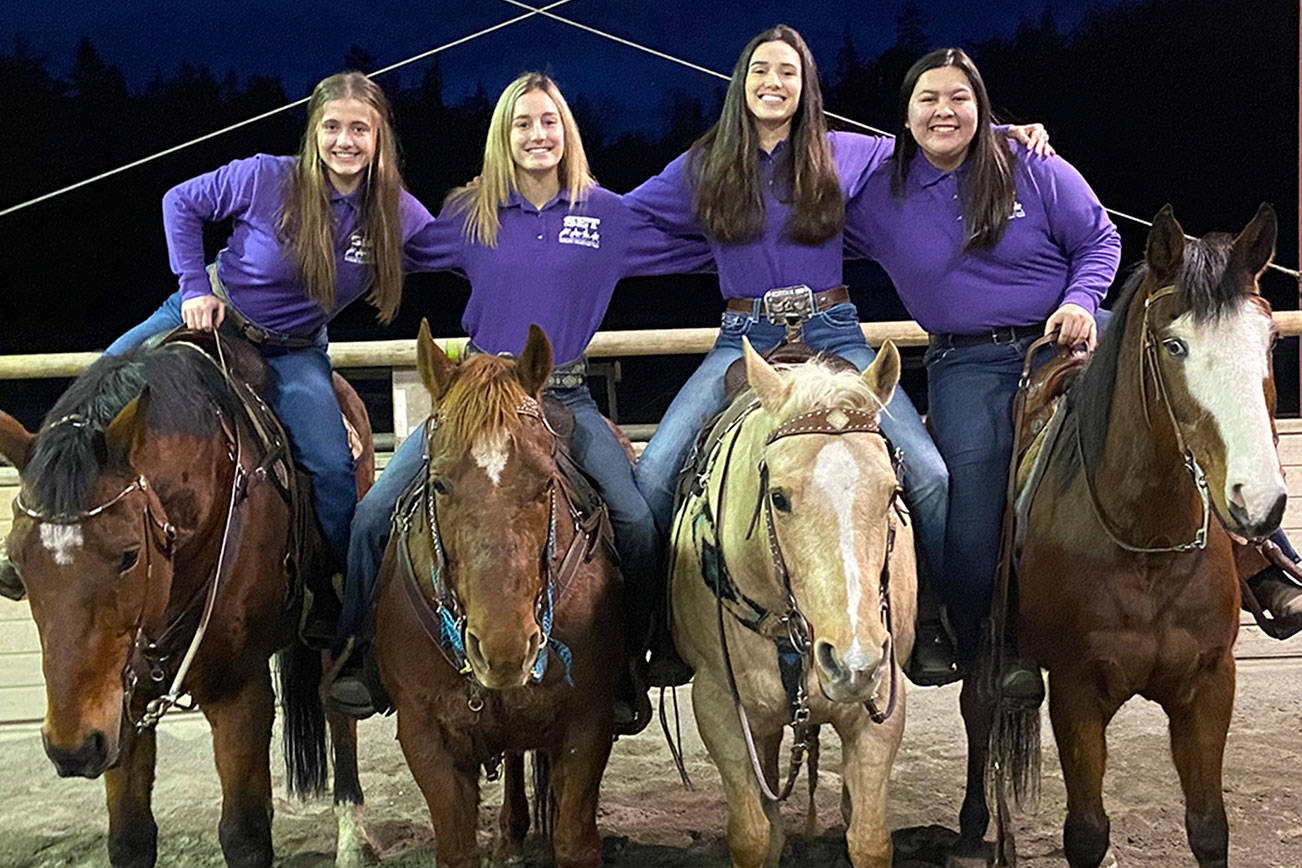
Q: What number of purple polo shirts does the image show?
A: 4